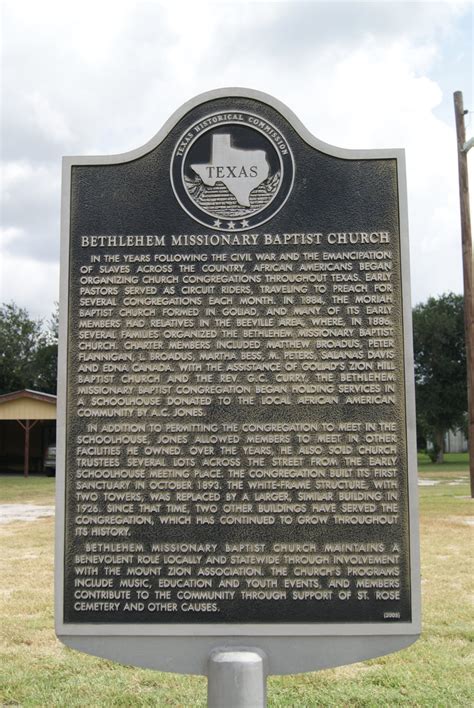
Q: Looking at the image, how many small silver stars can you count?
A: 3